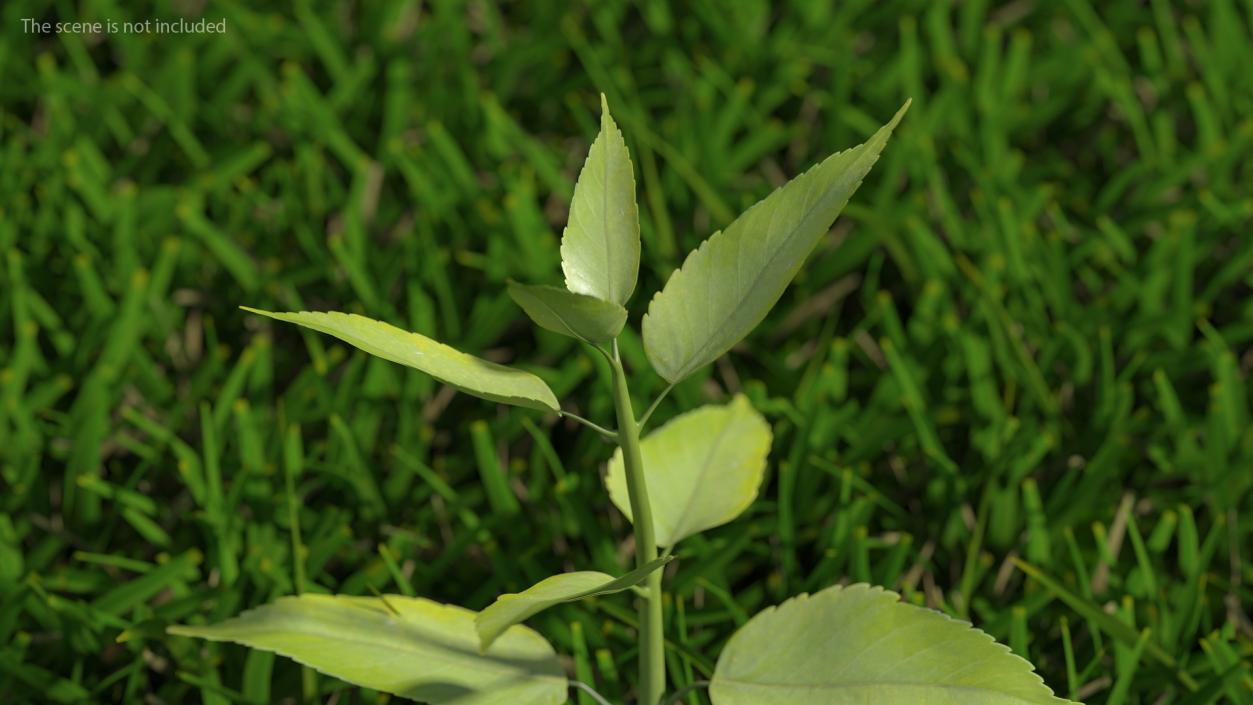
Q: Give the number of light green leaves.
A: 8